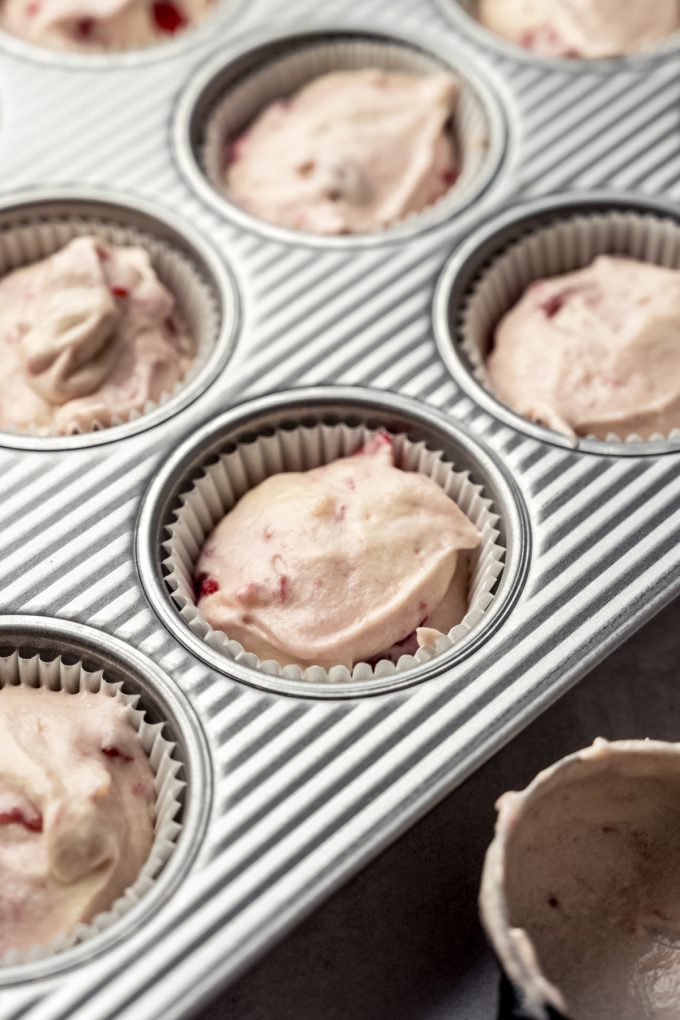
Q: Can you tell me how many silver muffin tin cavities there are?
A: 7